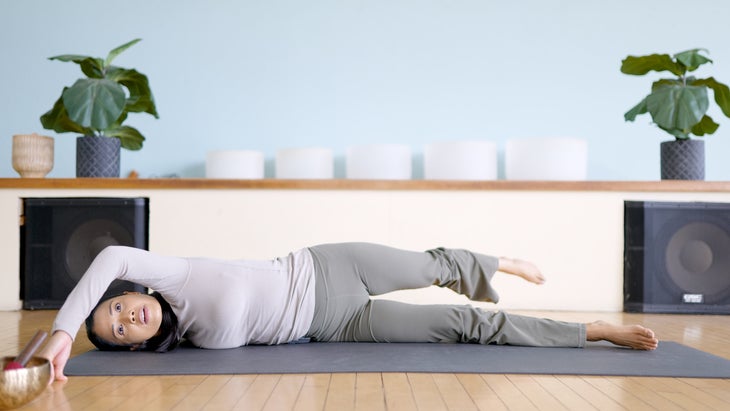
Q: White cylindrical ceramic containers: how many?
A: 5